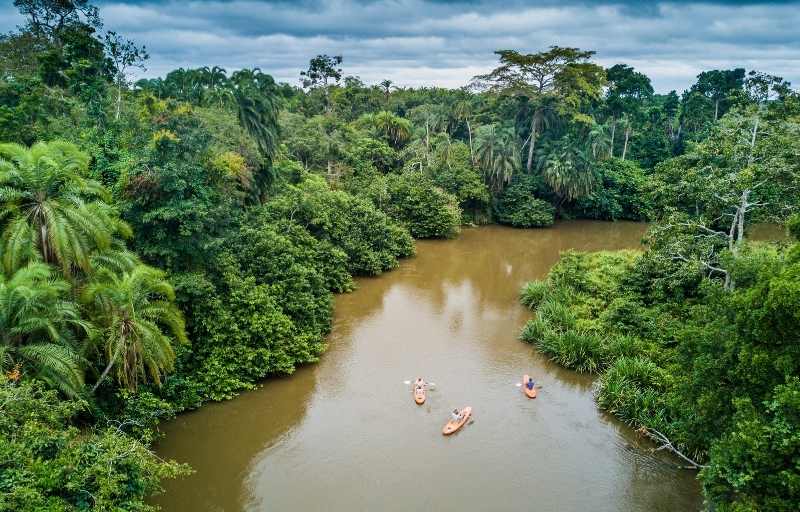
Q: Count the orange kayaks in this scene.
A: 3